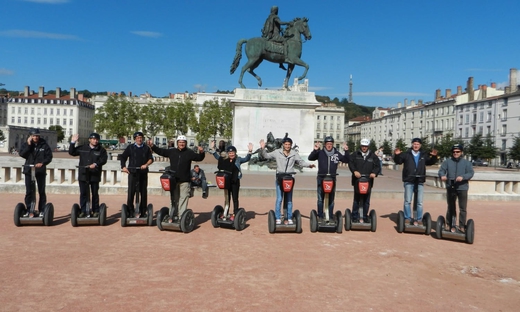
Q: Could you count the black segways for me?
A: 10